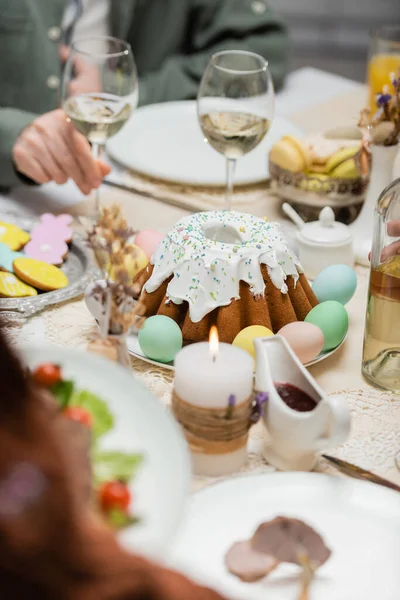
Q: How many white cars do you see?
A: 0